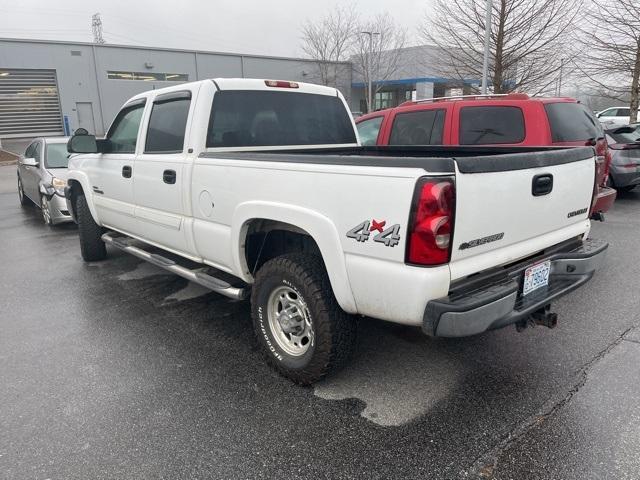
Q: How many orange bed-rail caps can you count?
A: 0